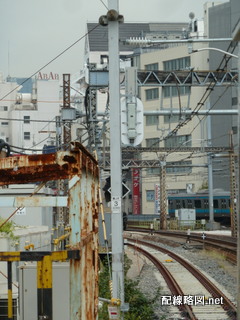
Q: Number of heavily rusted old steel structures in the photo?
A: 1